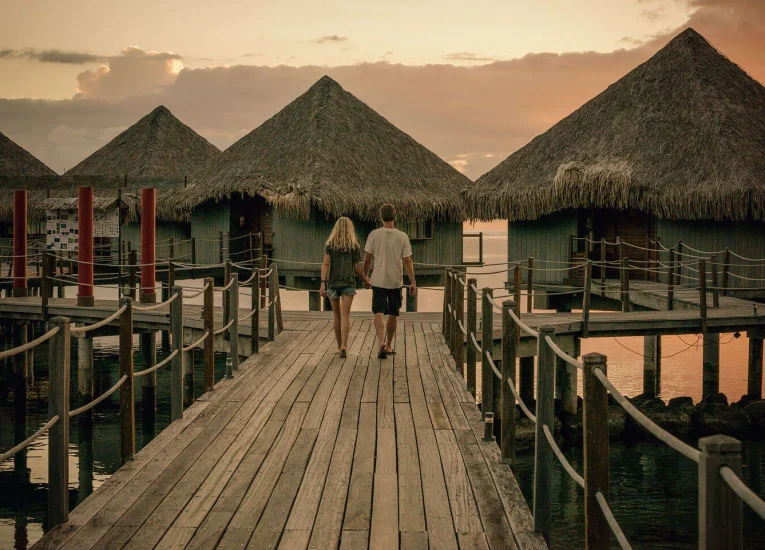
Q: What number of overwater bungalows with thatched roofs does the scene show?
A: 4